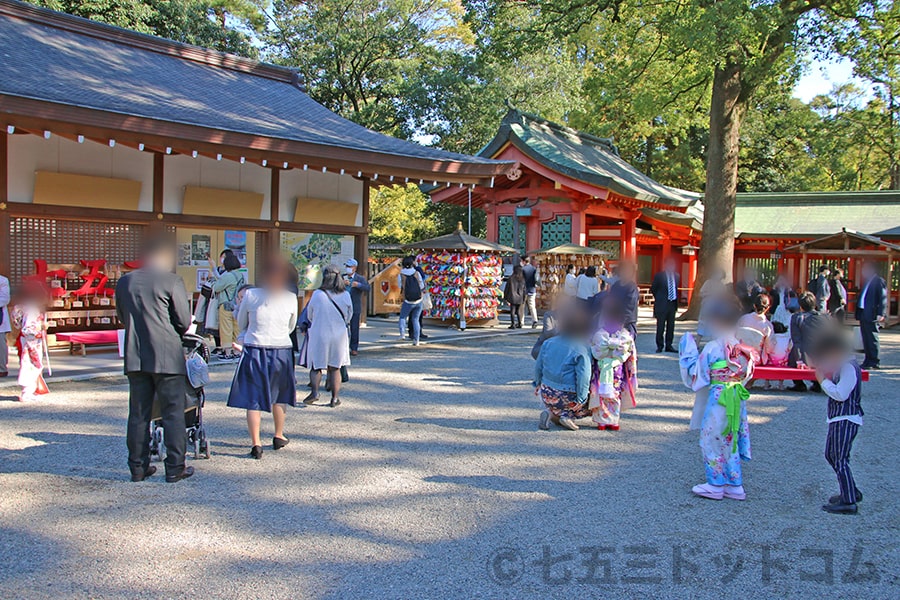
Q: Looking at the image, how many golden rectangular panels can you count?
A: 3